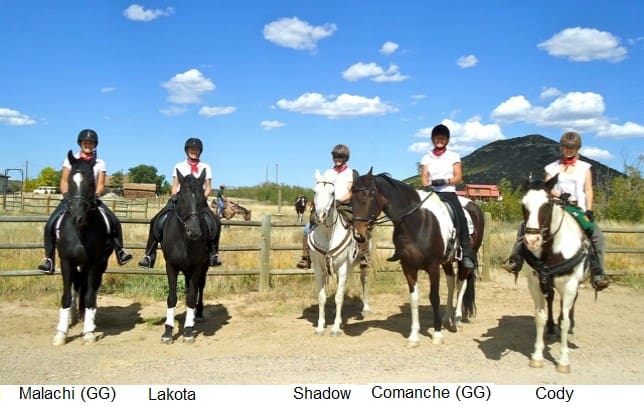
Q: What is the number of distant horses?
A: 2